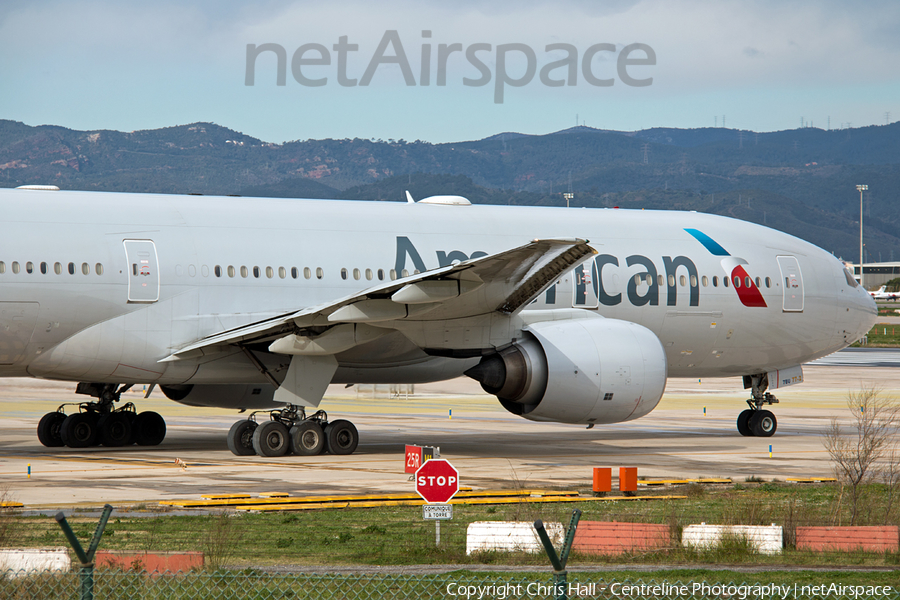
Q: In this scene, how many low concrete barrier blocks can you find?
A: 6